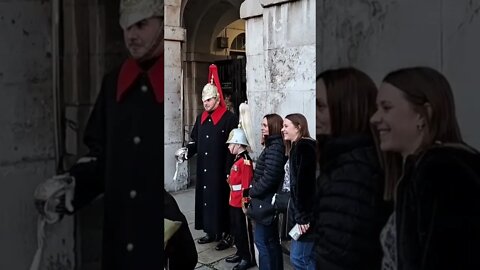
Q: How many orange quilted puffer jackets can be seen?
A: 0